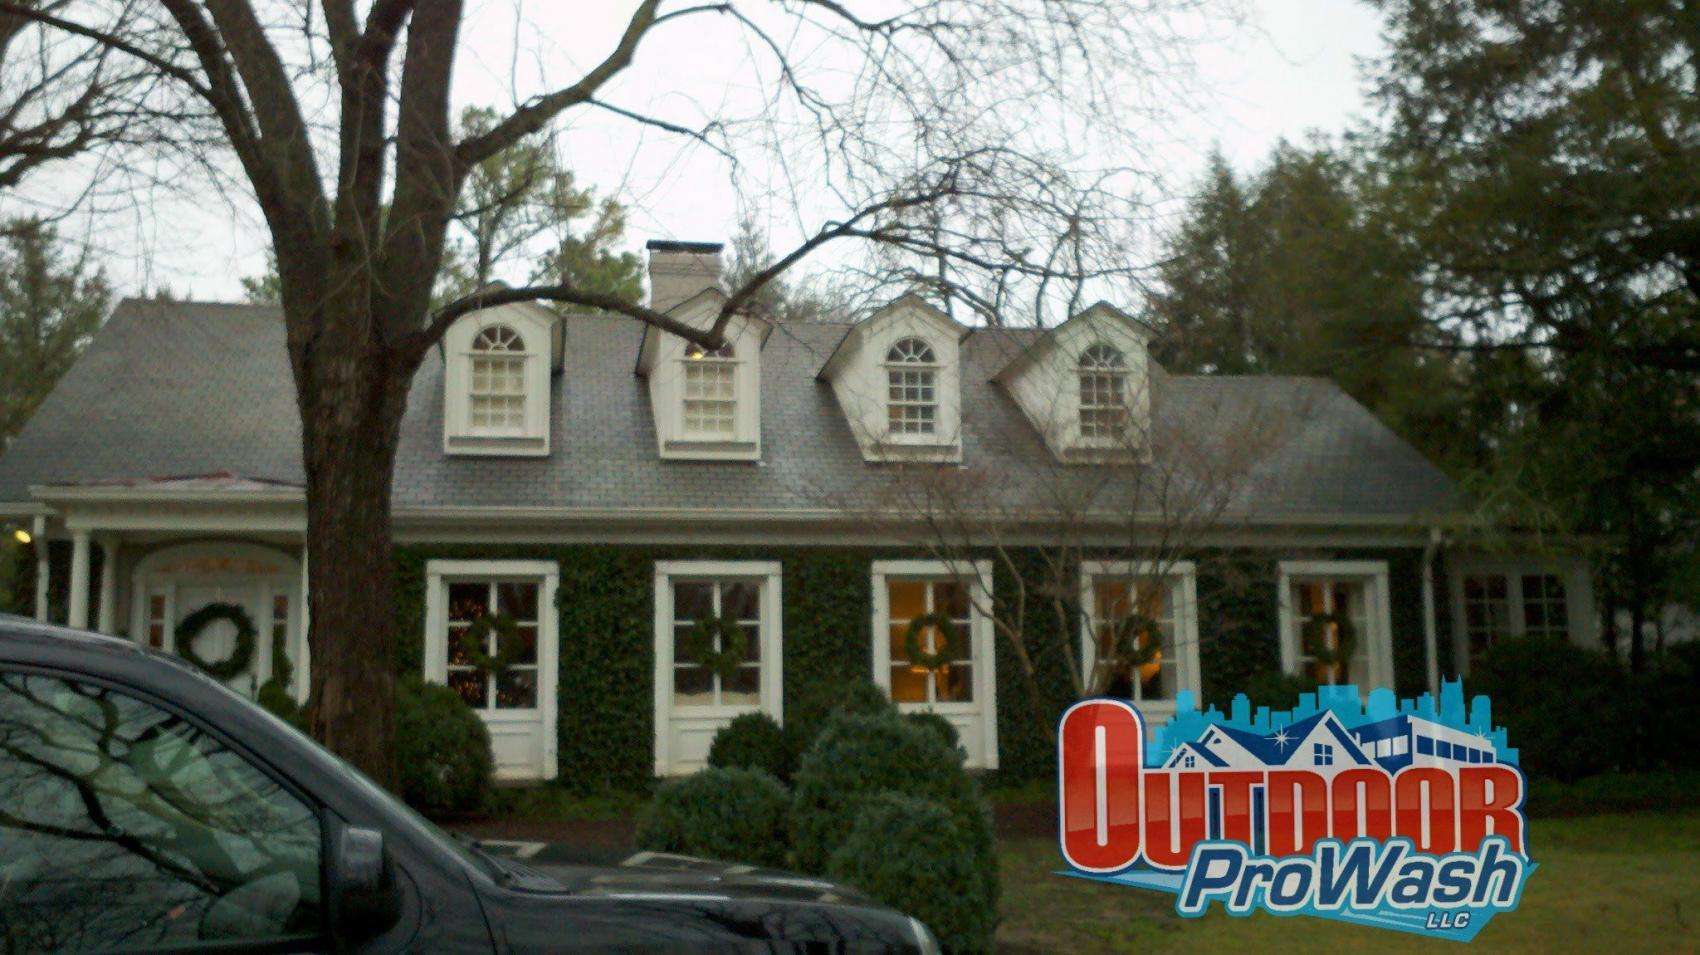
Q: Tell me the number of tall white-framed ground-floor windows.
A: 5